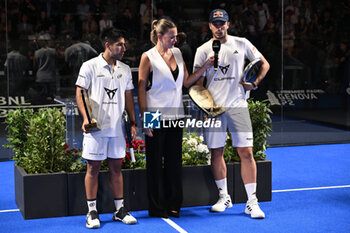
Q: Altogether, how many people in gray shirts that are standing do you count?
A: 3